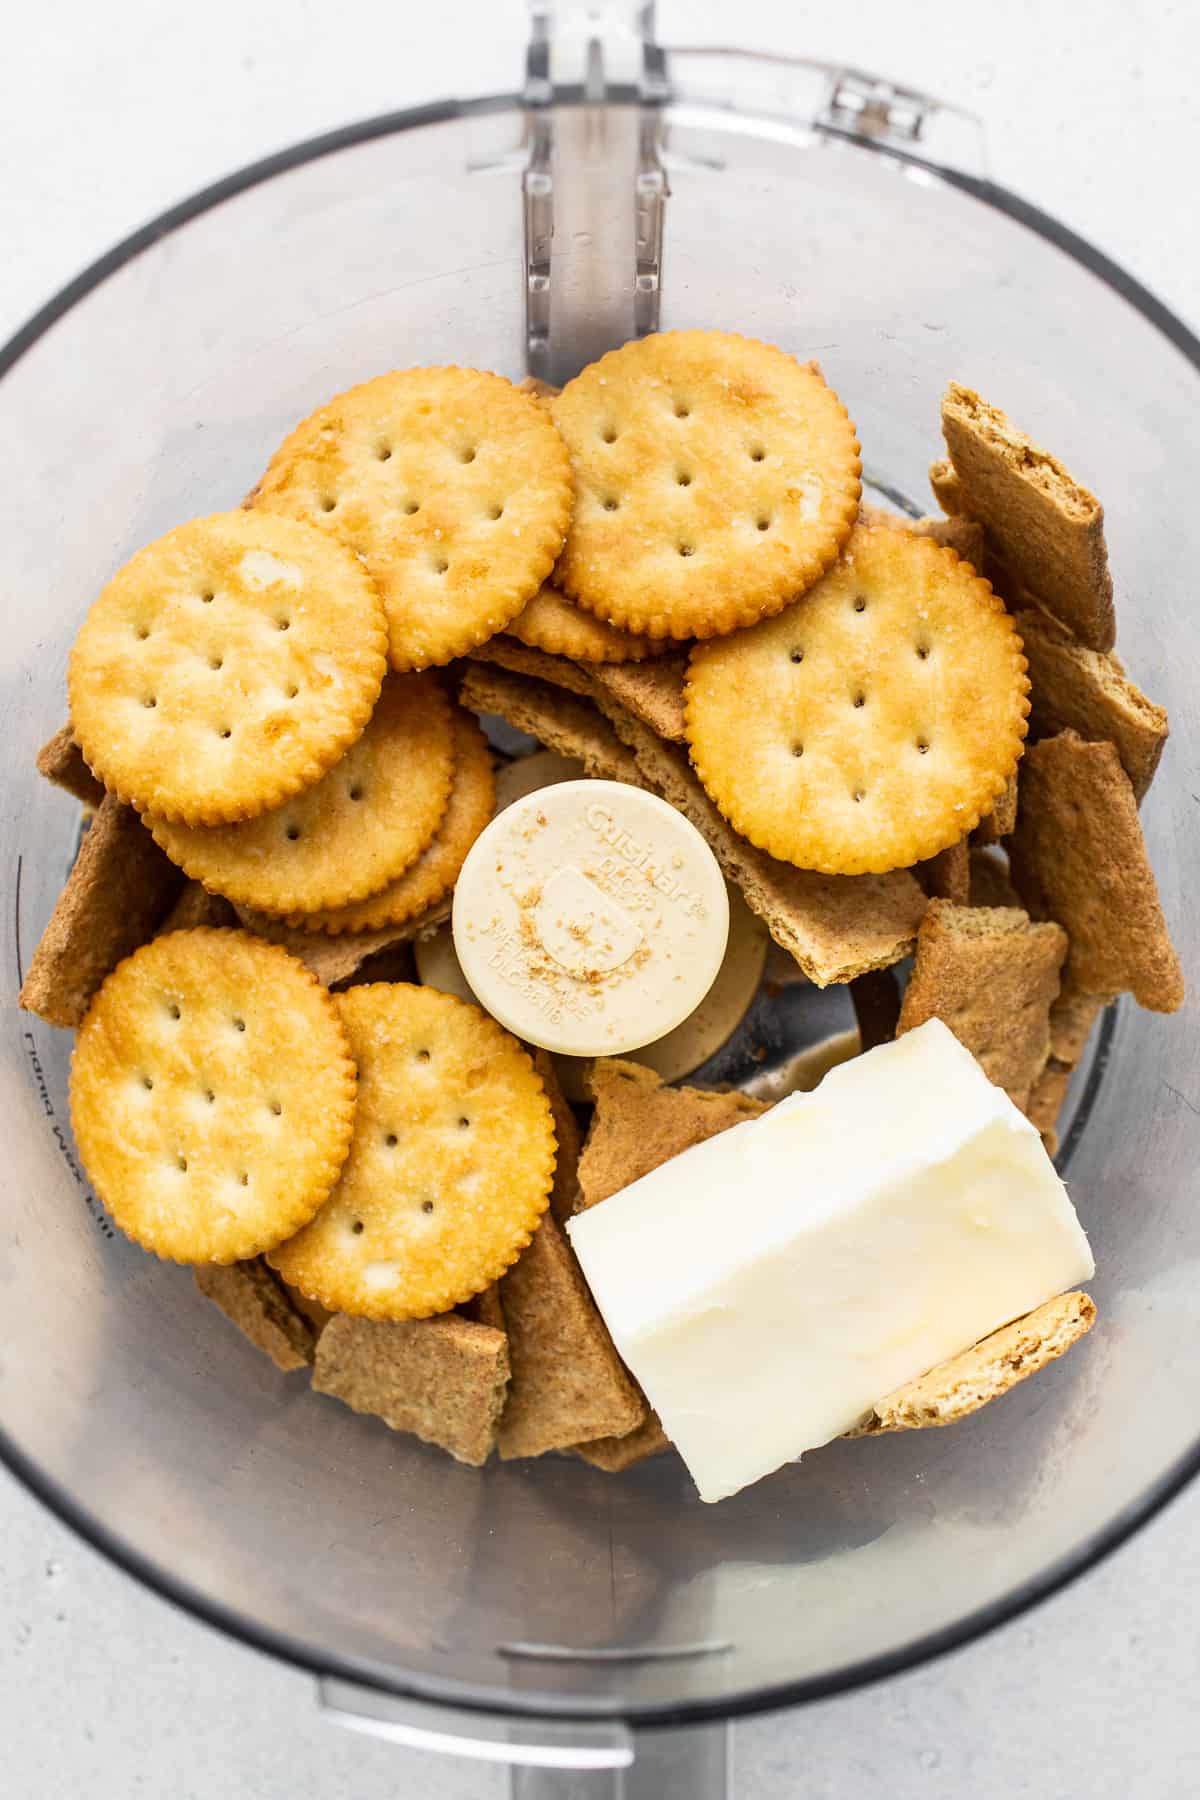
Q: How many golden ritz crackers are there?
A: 9